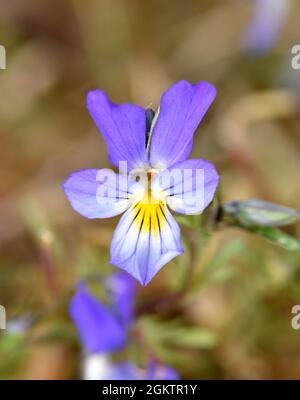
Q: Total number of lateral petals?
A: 2